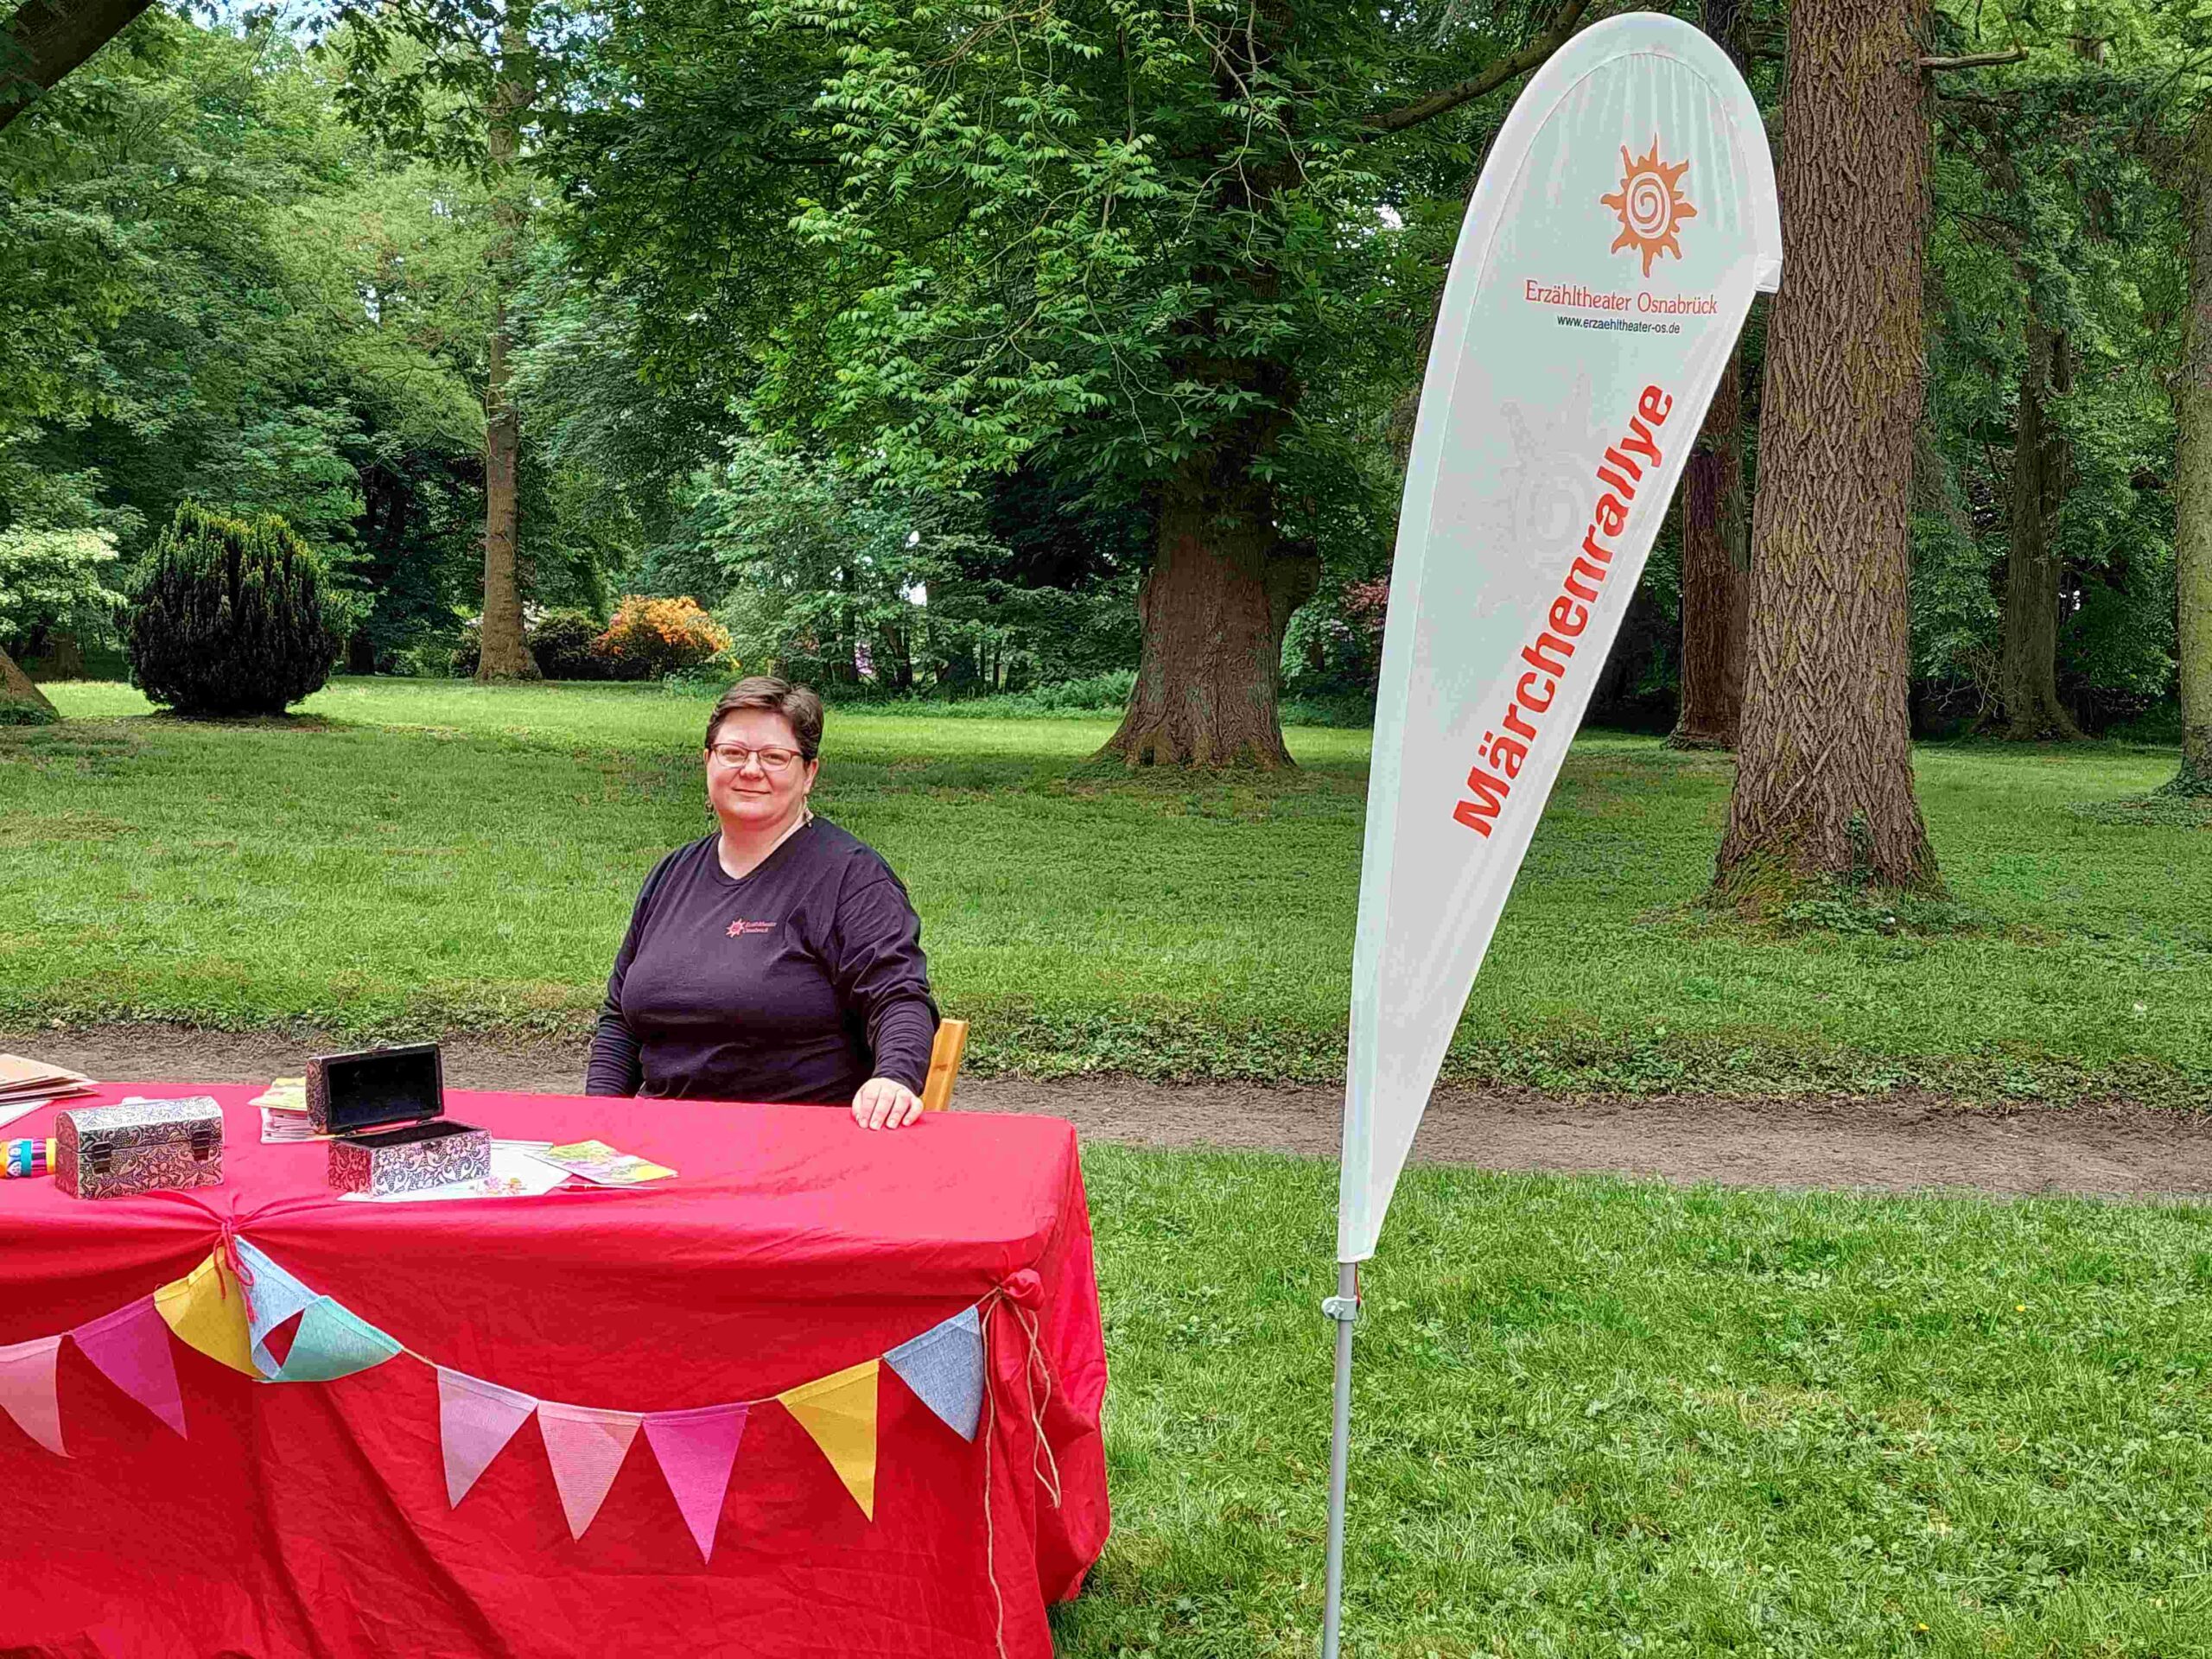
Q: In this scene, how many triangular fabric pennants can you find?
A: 10